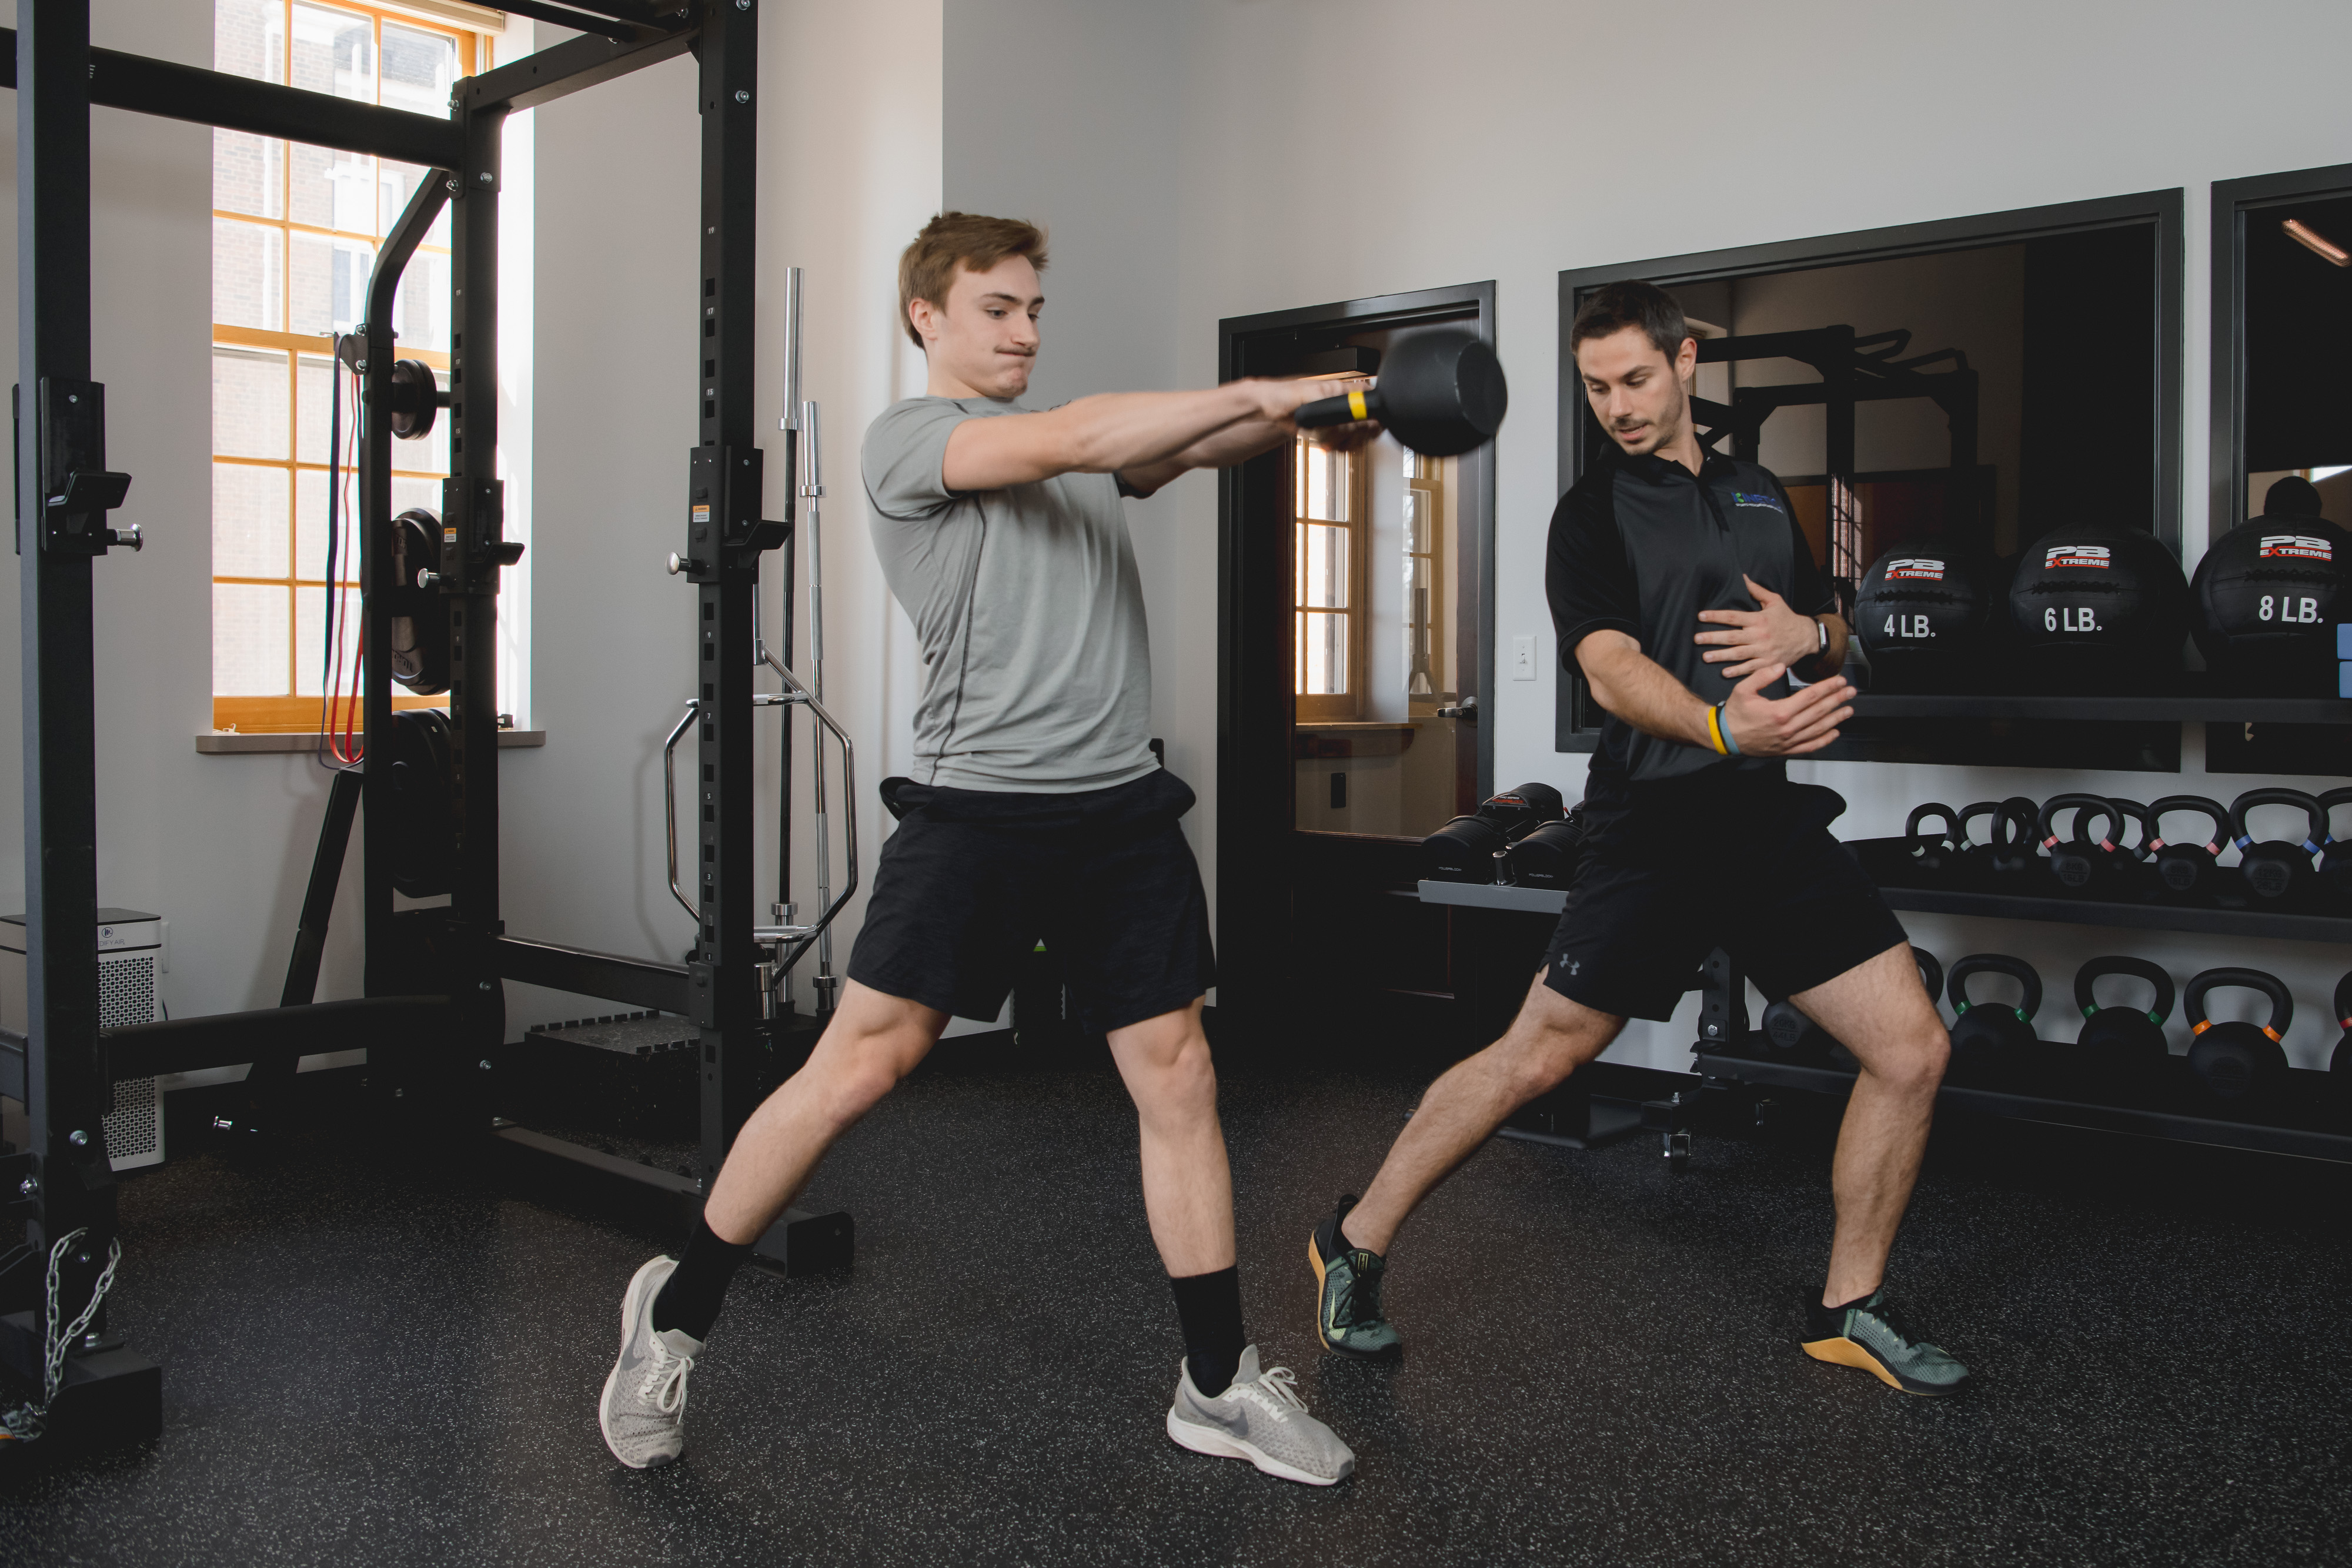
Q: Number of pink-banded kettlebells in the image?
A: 2